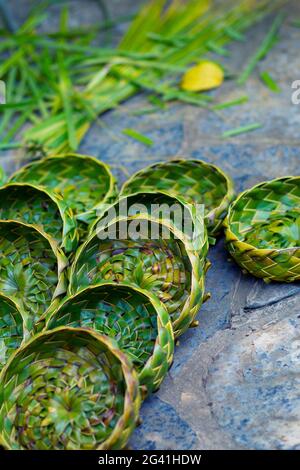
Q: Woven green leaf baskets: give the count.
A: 10